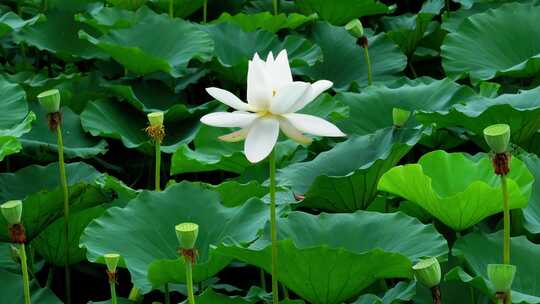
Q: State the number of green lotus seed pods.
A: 10